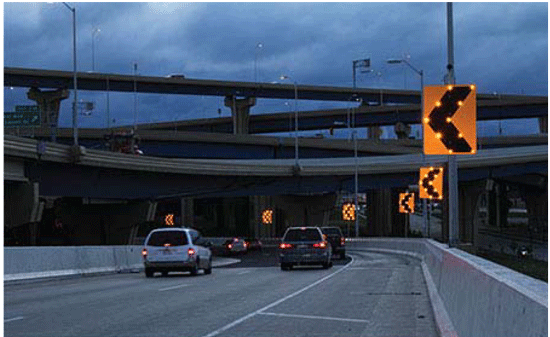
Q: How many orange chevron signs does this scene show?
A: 6